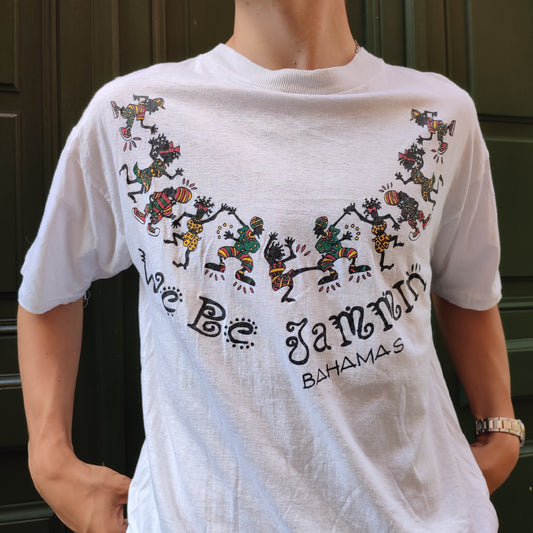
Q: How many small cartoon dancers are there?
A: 11